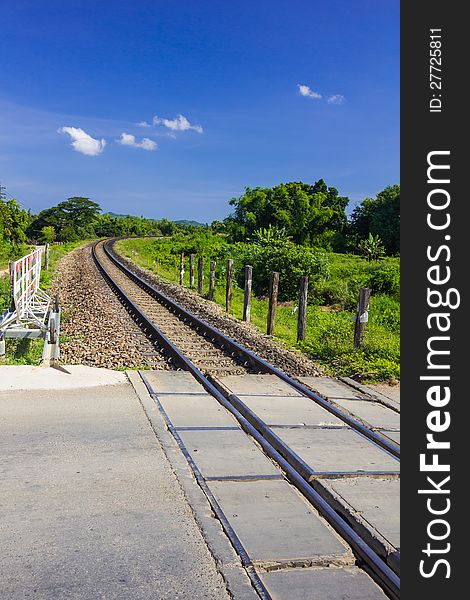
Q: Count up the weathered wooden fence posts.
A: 9